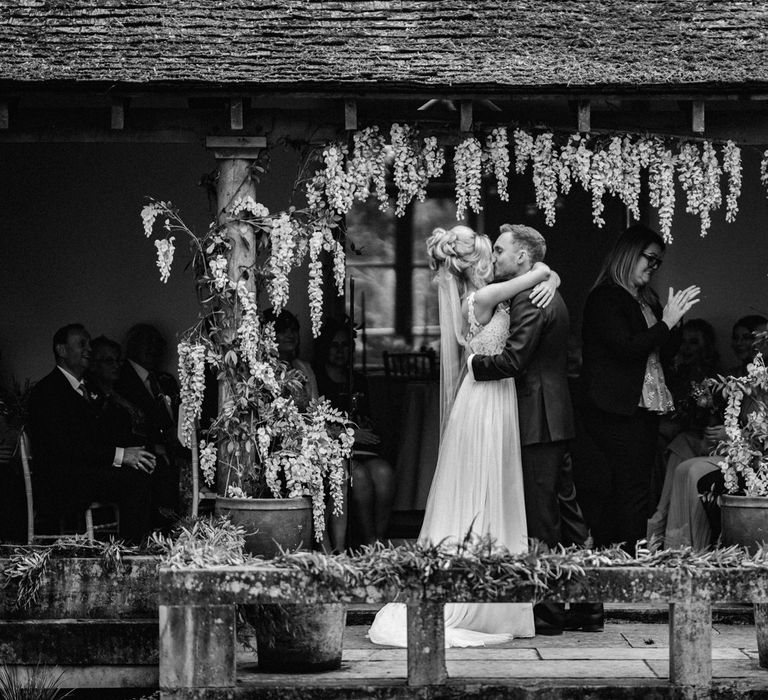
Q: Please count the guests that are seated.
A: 7